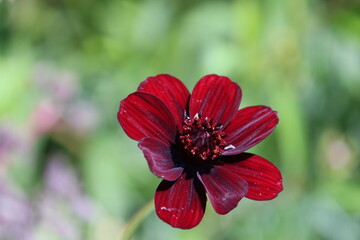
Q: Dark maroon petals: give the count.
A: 8